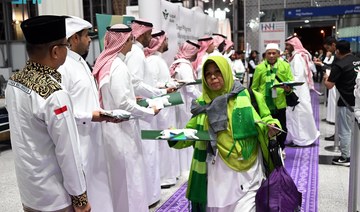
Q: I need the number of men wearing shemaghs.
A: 8